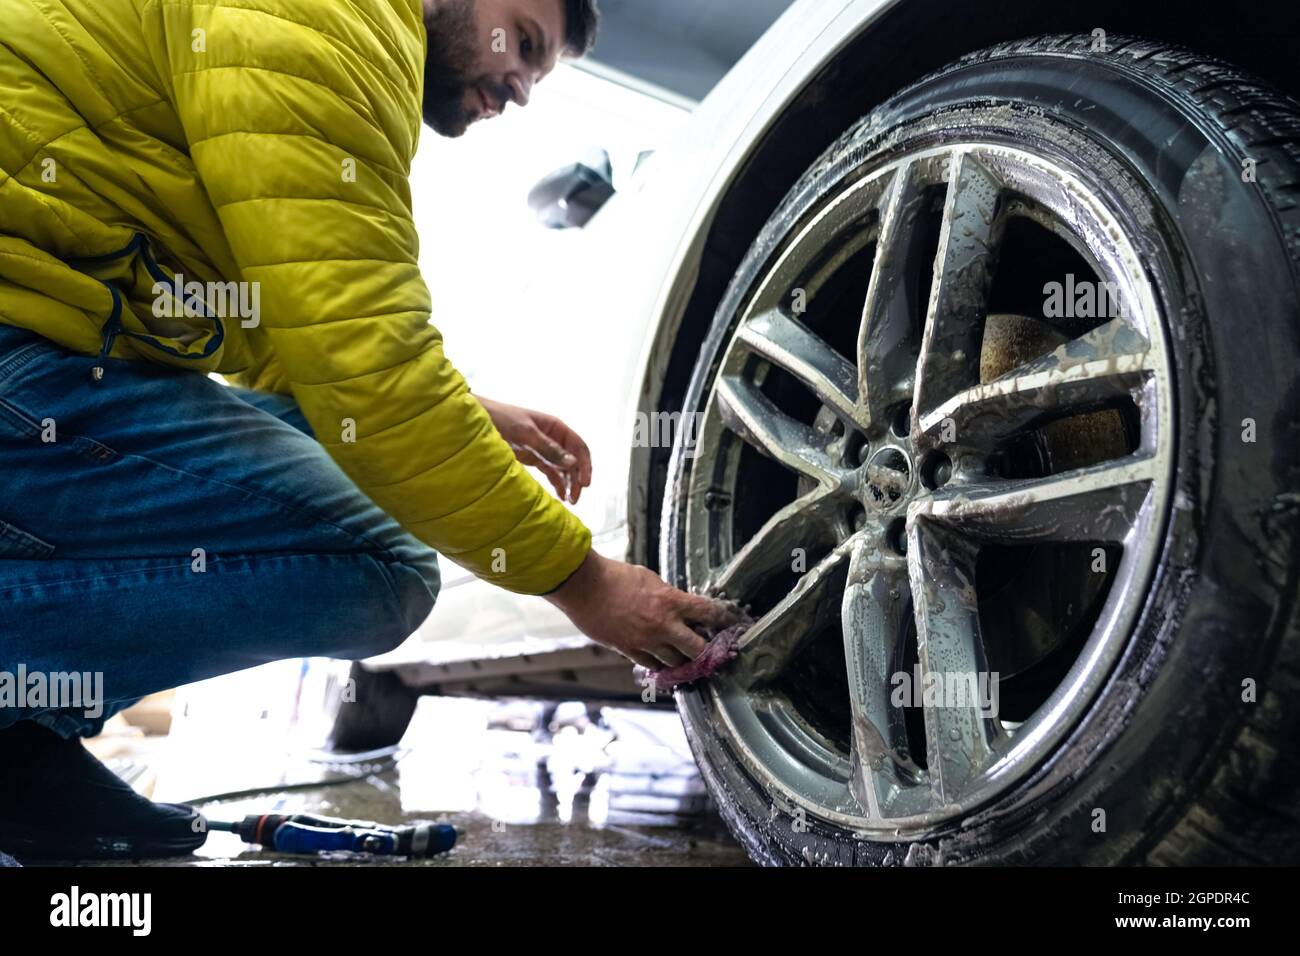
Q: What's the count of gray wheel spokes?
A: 10